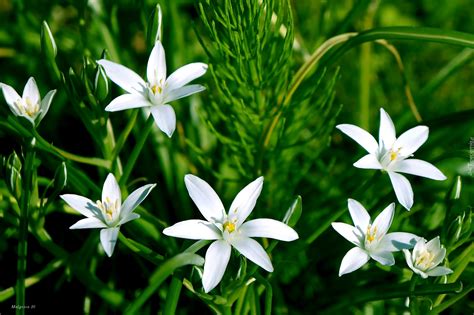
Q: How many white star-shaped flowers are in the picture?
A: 7